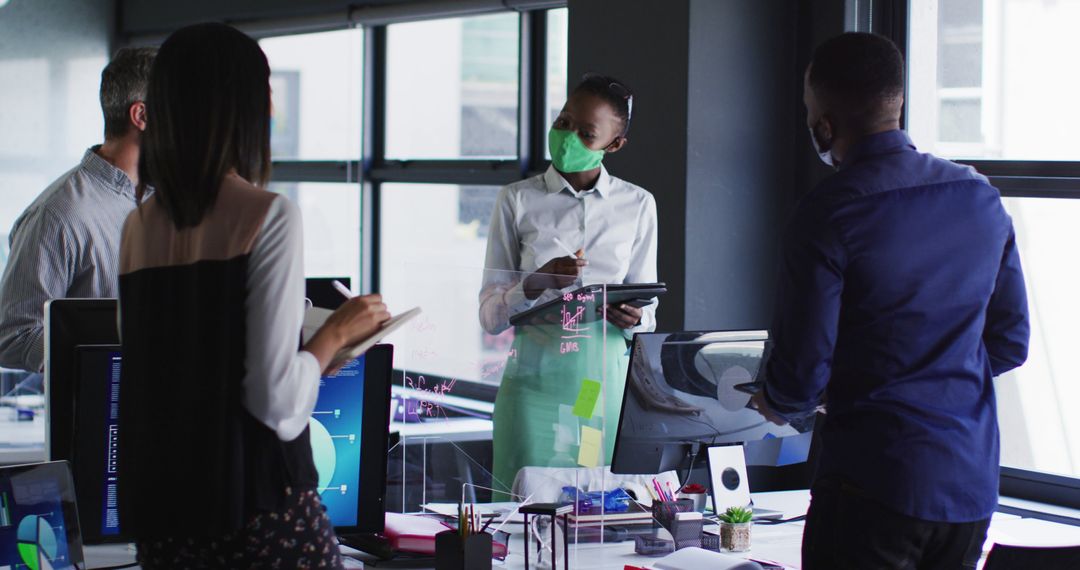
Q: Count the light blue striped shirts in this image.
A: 1